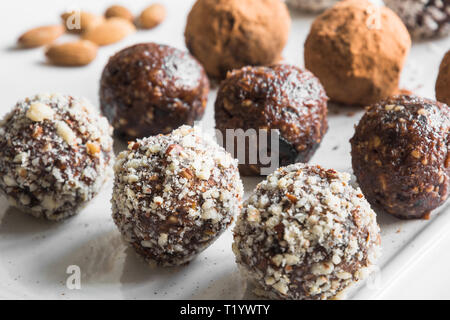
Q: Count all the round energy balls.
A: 11